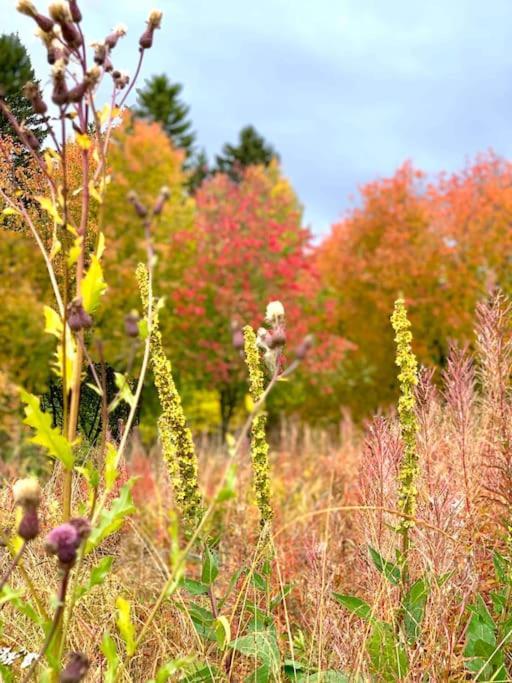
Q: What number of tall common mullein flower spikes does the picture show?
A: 3